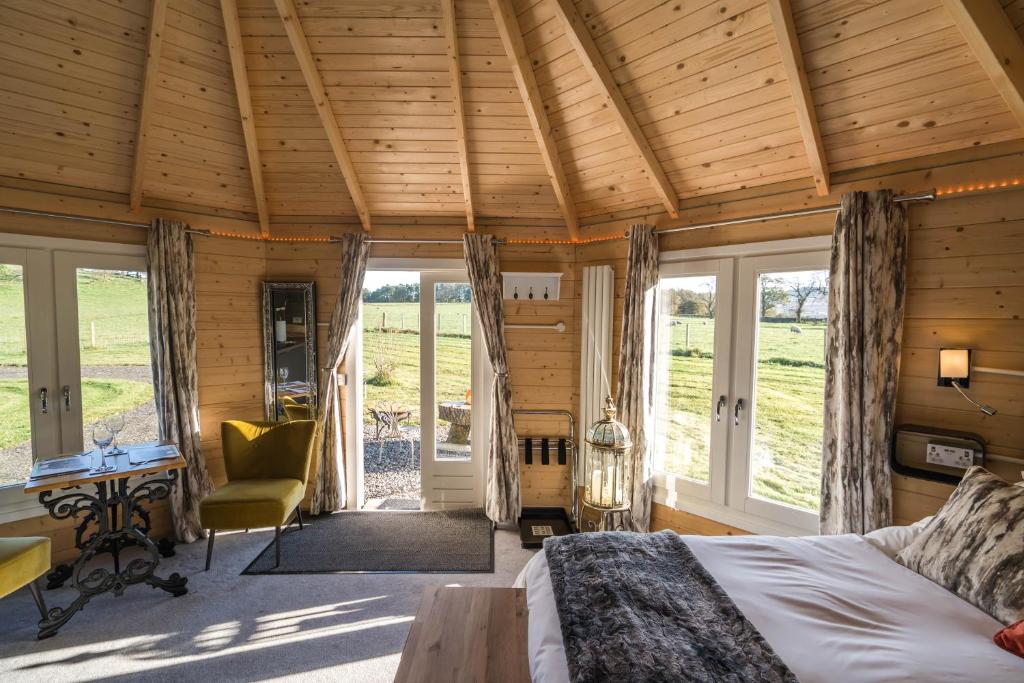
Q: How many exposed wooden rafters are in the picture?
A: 8